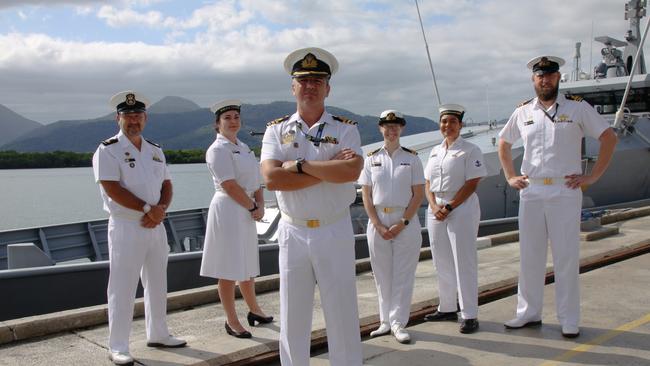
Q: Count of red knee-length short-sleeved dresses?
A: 0